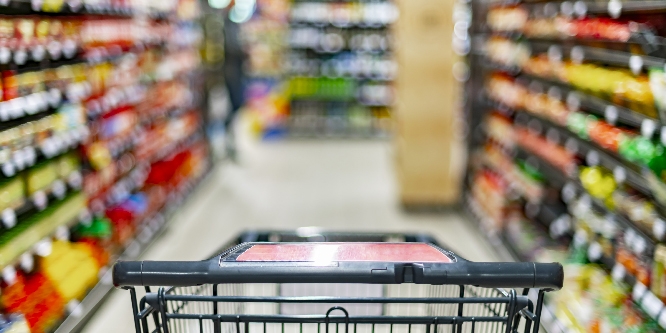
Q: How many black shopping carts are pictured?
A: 1